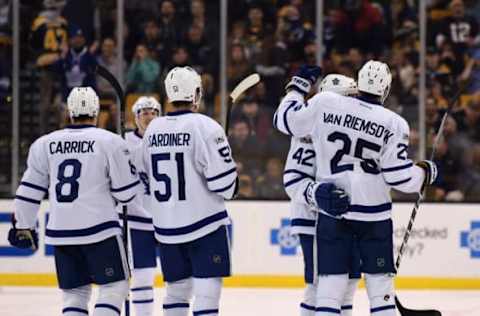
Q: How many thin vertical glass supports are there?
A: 5